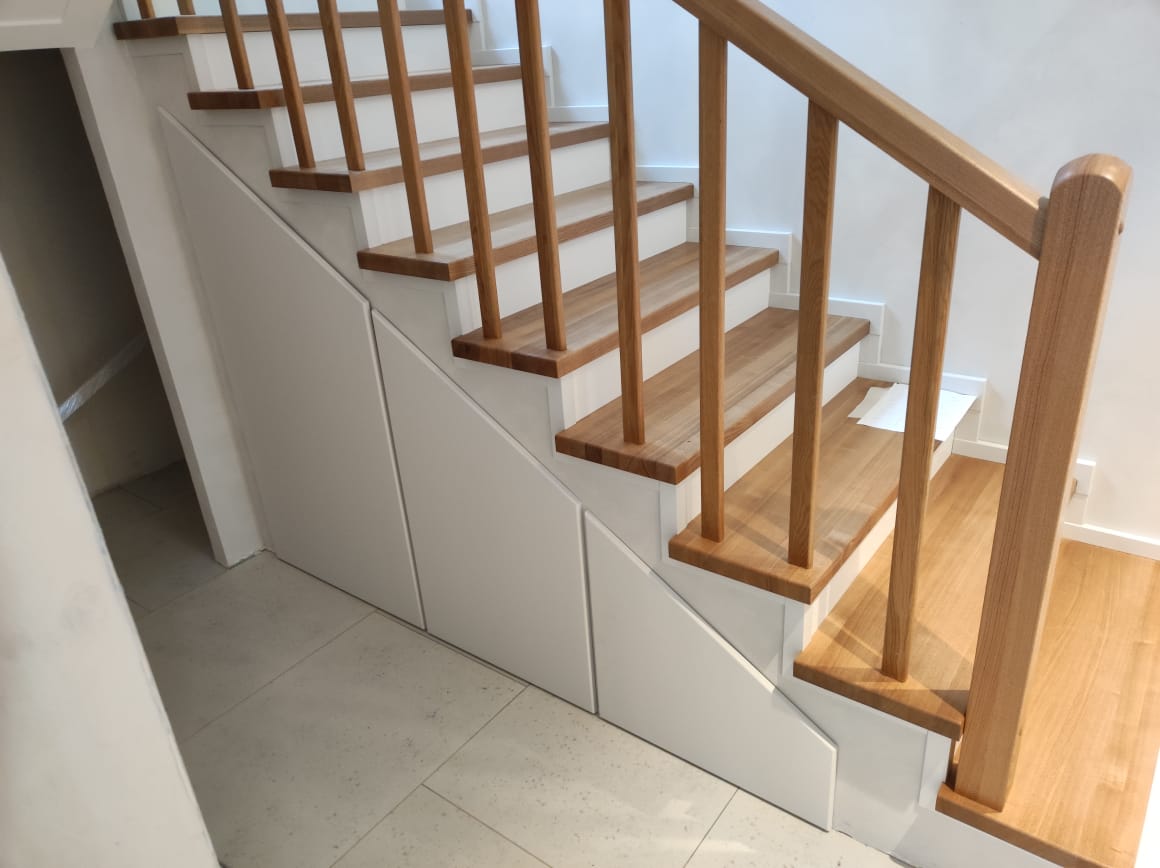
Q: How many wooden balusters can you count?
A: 12